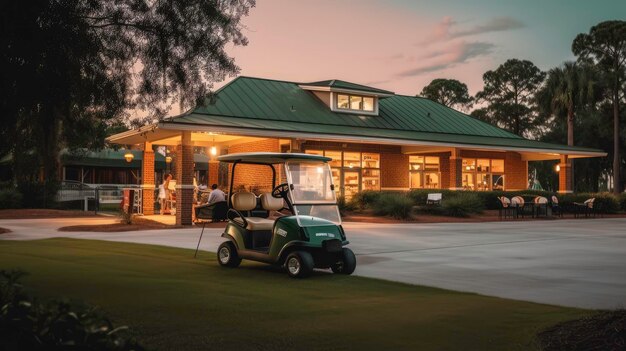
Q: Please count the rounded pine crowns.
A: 3